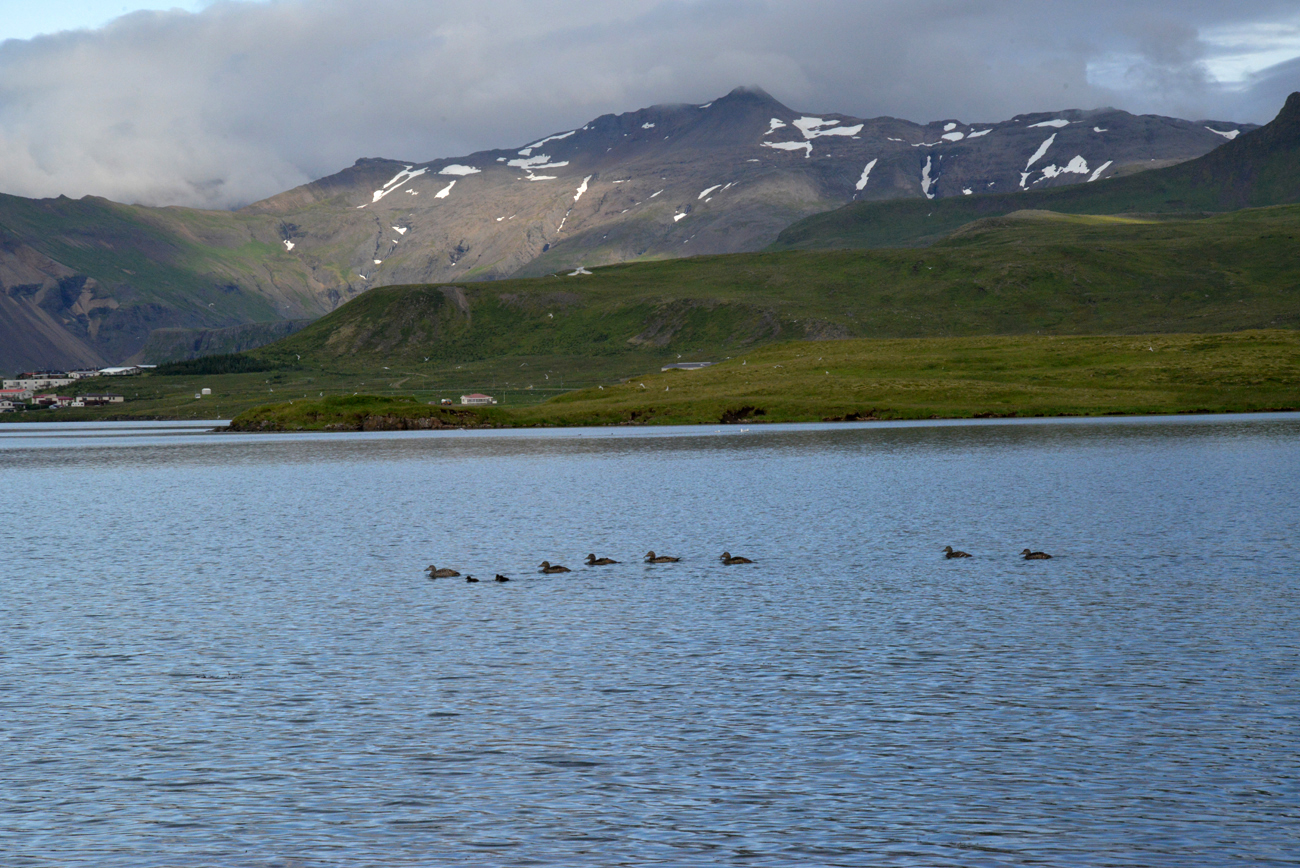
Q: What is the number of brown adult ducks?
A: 7